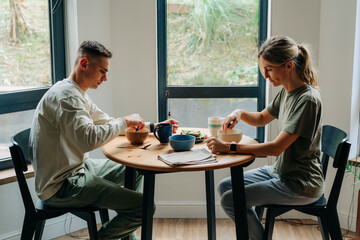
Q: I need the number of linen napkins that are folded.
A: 1